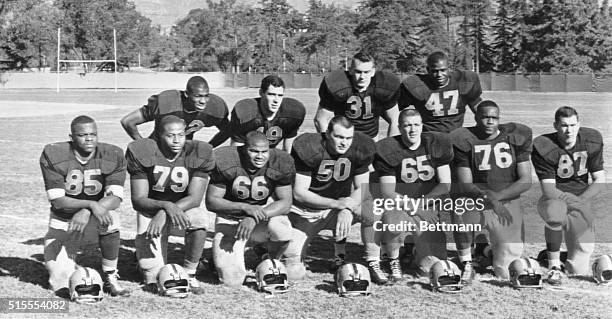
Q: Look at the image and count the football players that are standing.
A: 4